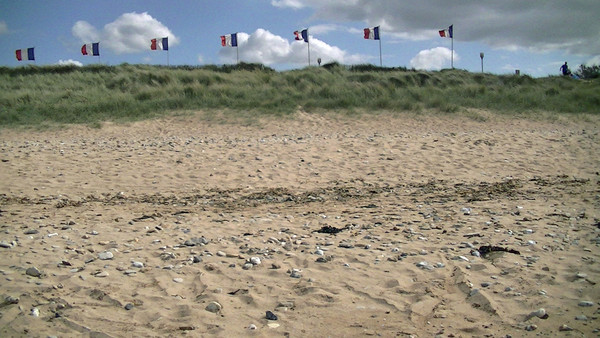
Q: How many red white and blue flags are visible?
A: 7